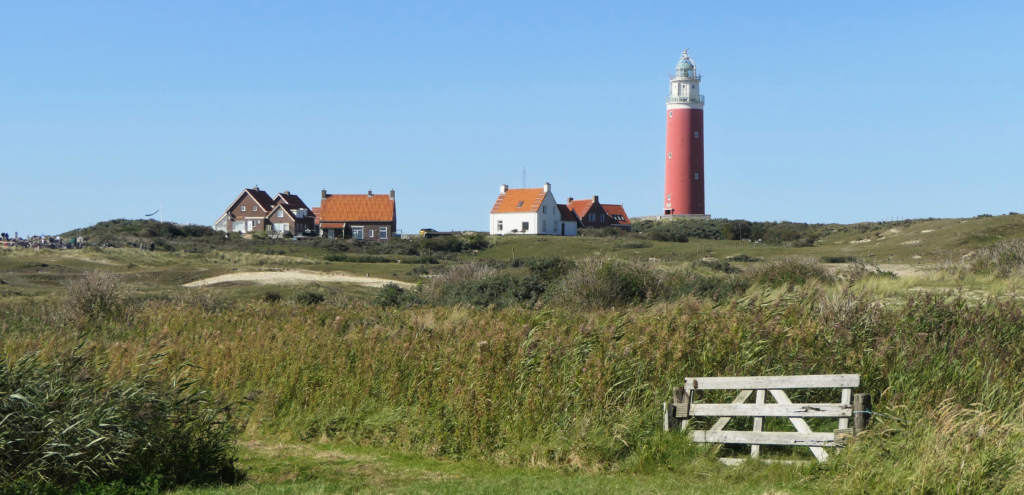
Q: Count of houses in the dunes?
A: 5